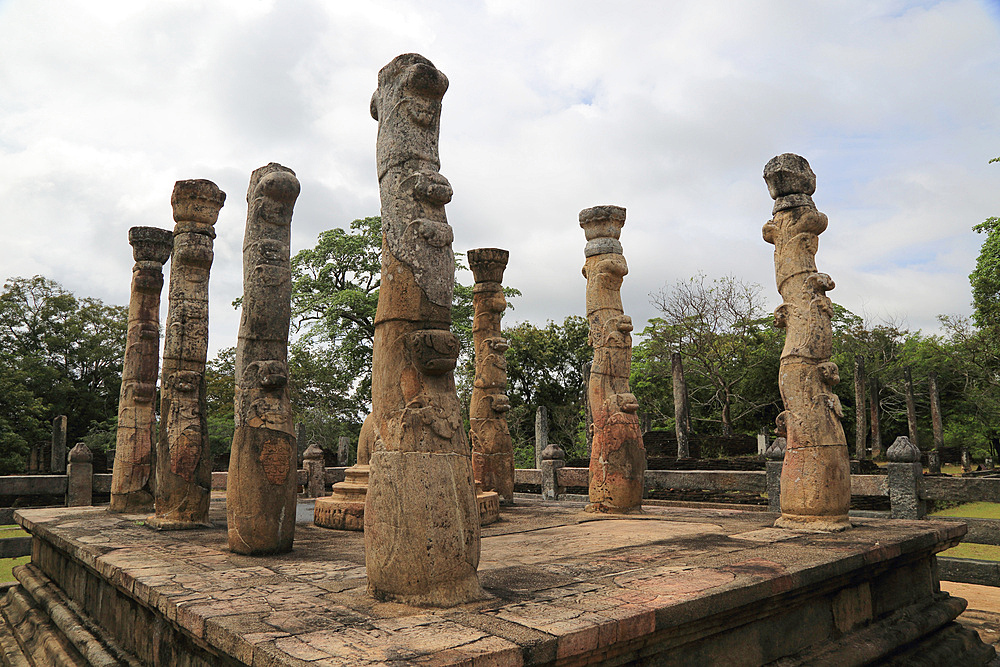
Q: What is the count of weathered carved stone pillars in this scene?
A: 7